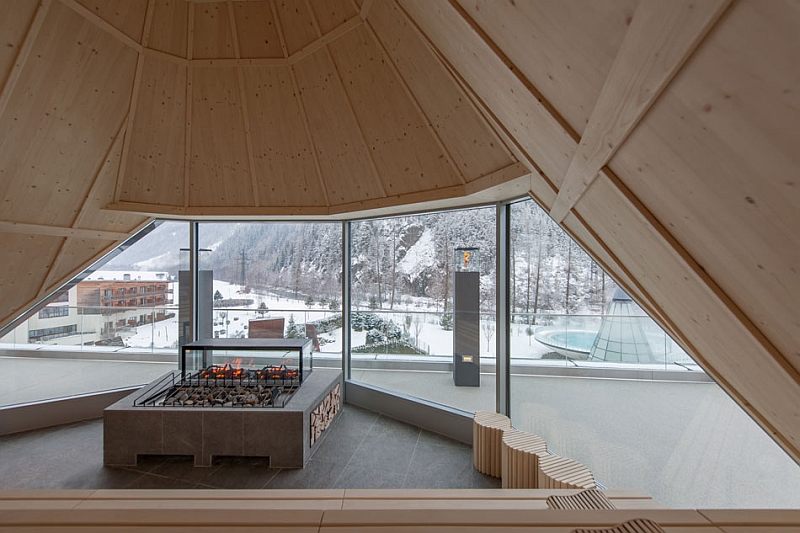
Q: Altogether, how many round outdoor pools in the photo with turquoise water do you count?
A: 1